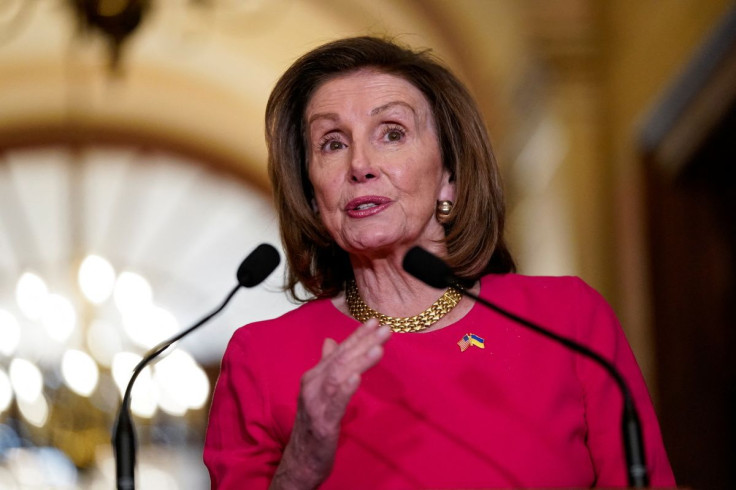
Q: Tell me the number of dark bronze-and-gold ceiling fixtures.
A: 1